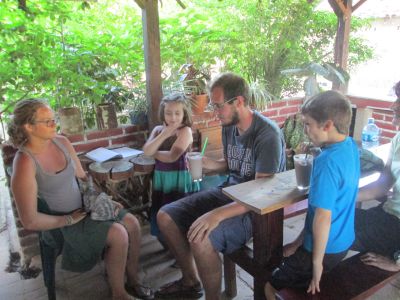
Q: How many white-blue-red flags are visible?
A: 0